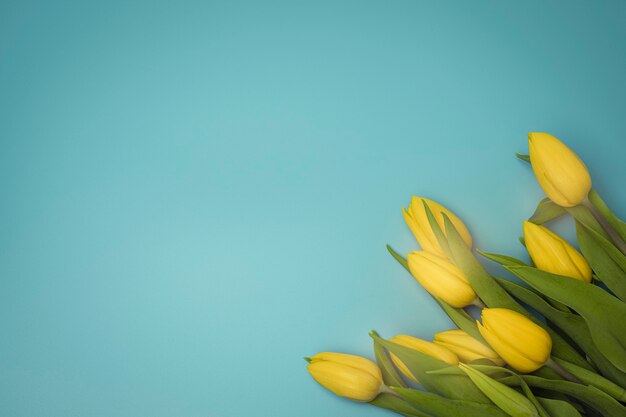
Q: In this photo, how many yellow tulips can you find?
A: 8